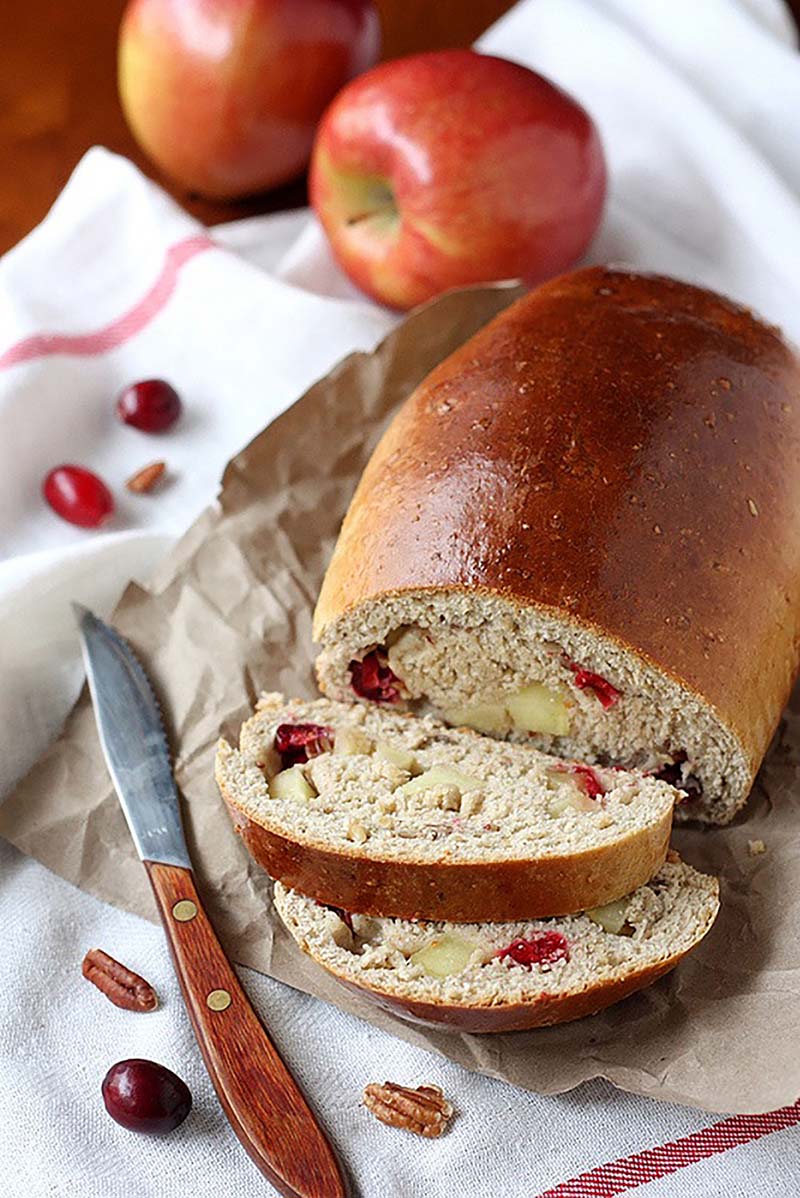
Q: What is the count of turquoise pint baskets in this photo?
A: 0